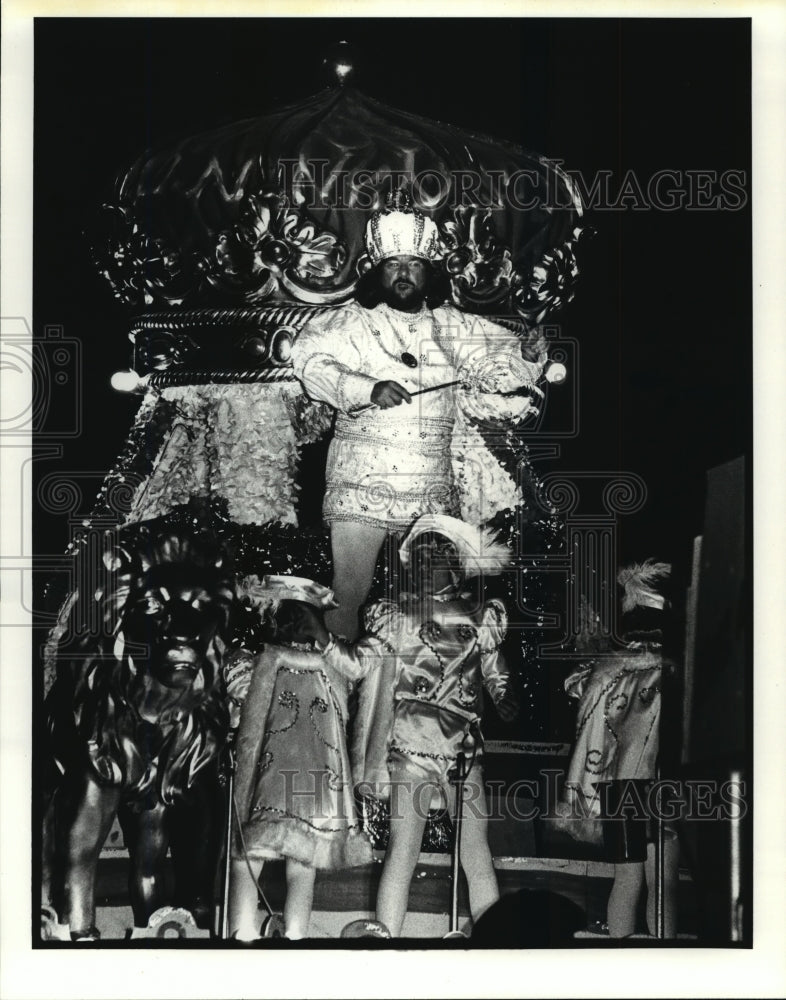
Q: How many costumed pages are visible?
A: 3